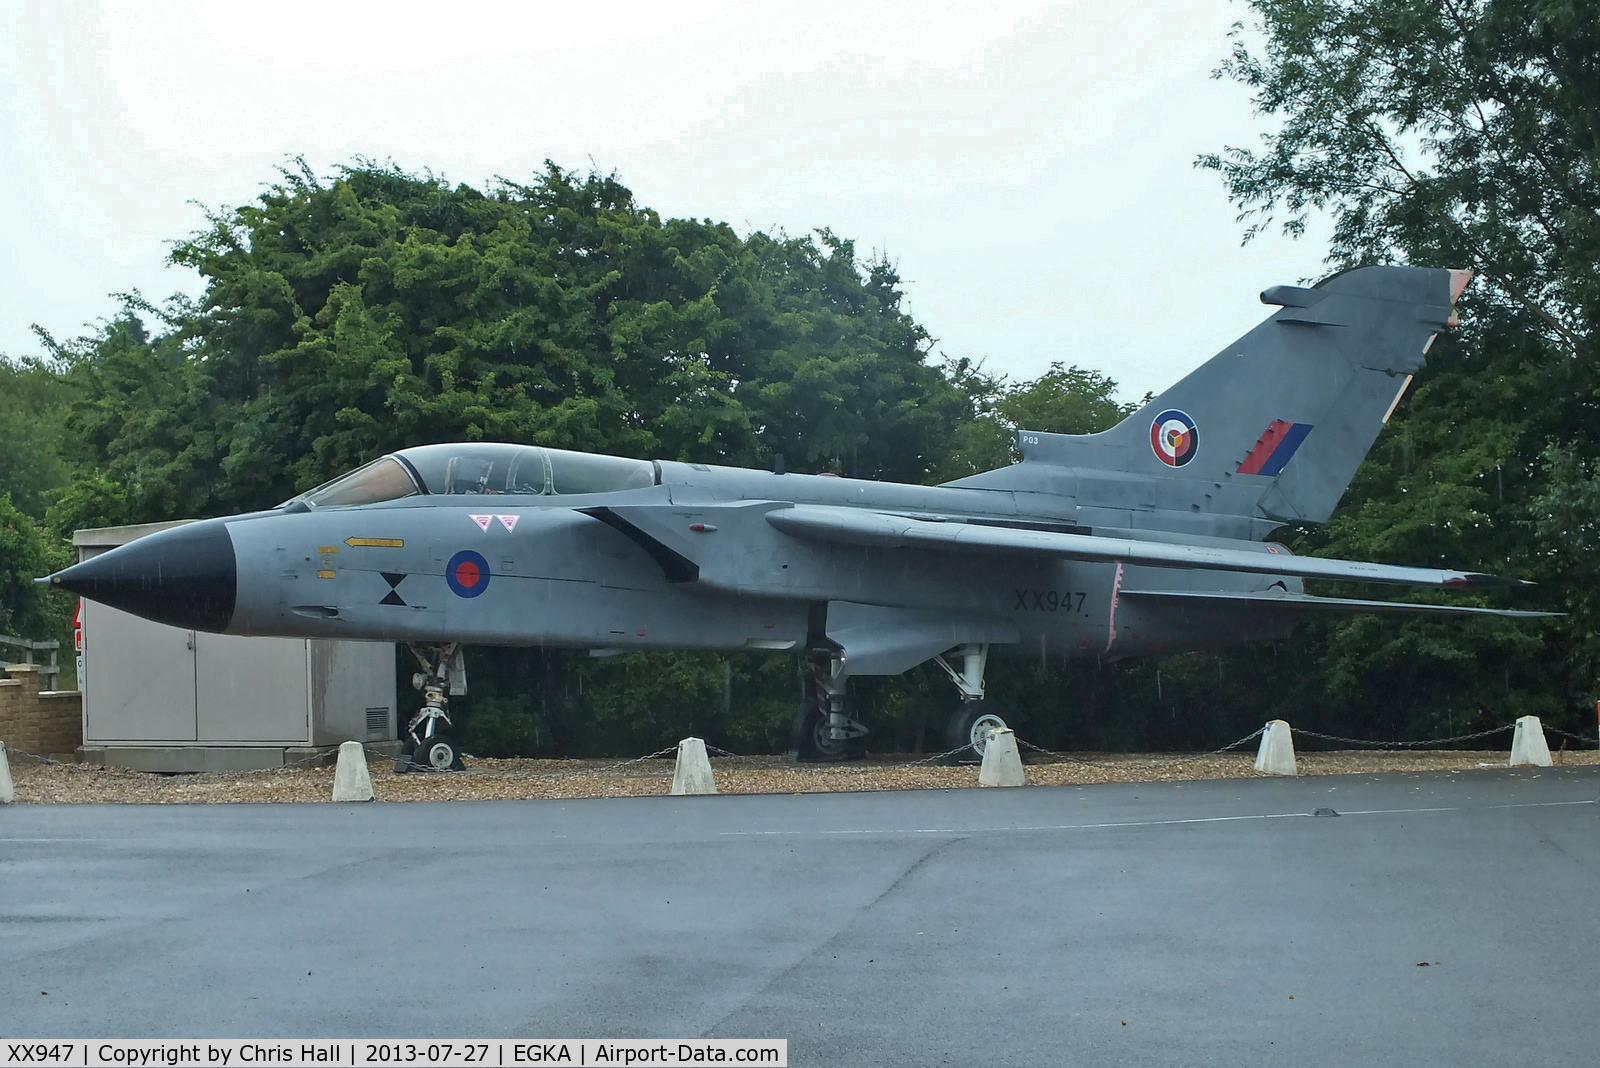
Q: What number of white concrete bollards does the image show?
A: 6